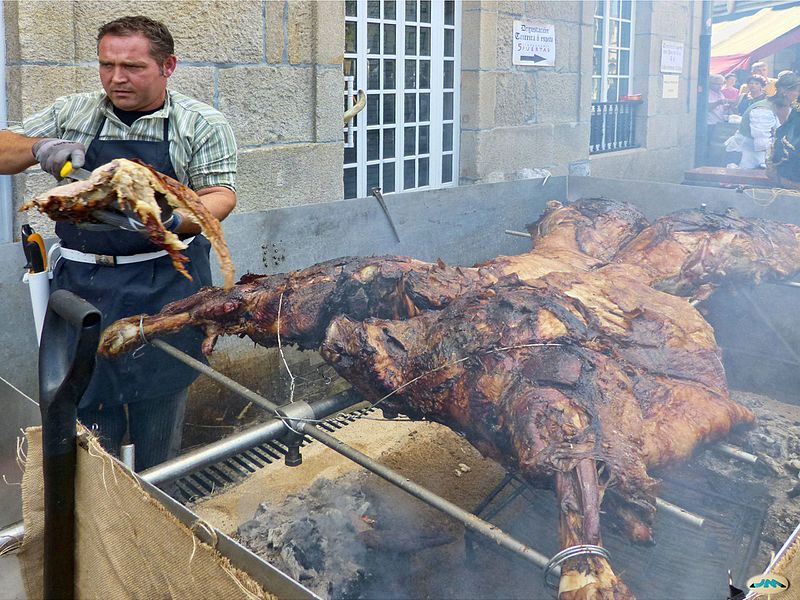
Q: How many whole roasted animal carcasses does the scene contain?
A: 1